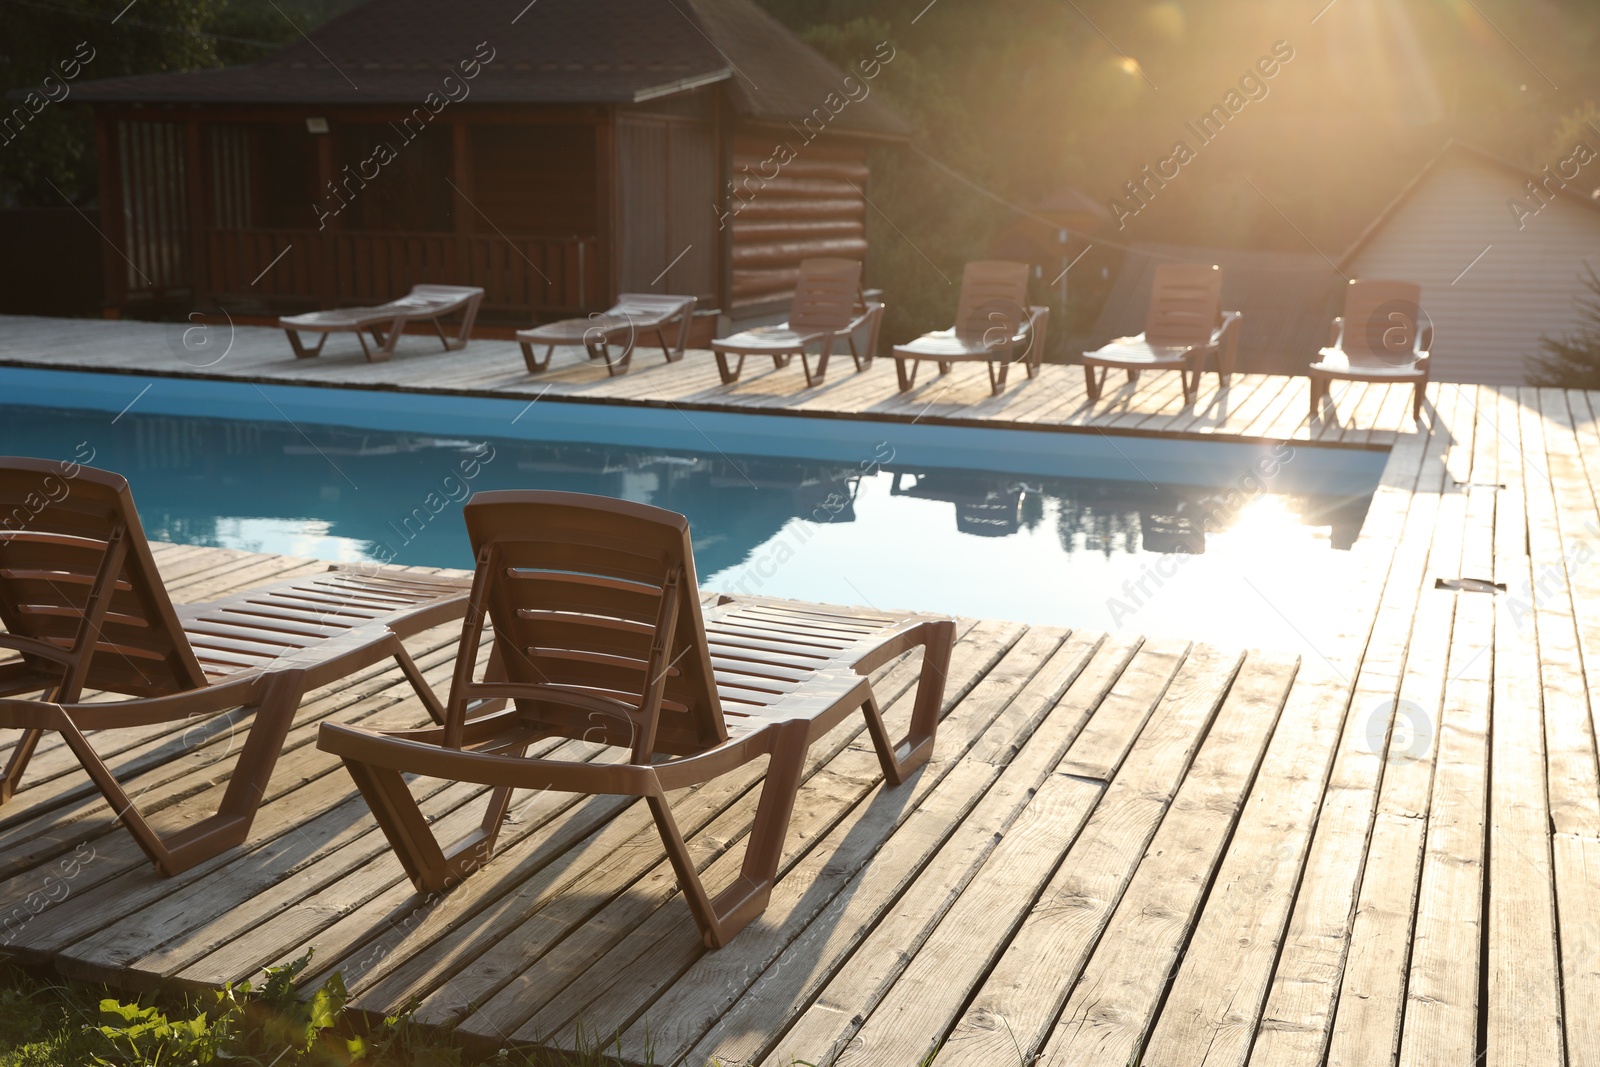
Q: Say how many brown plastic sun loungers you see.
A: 8